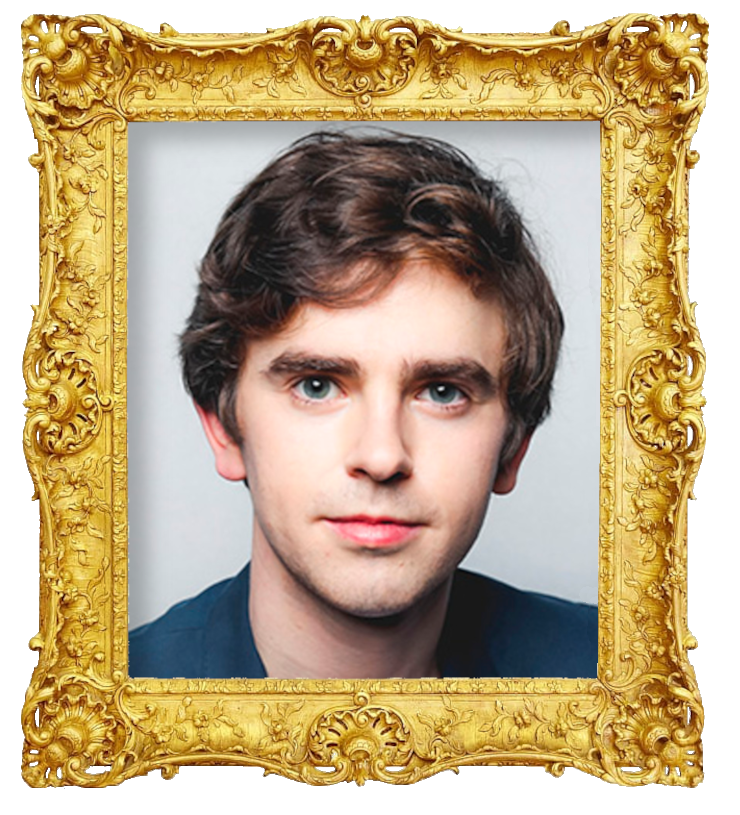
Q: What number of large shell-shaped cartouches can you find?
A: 8